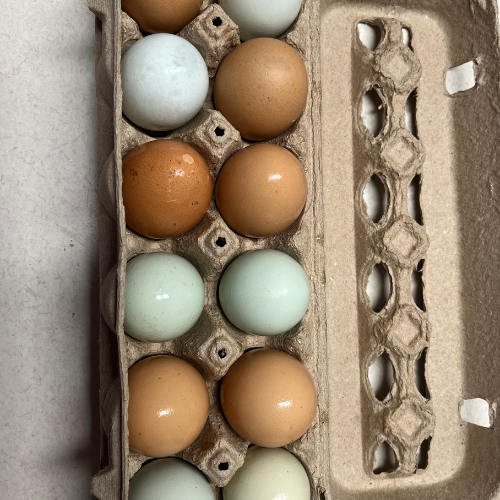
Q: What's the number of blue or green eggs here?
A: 6